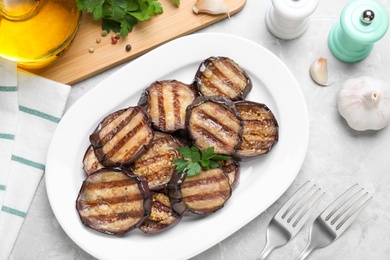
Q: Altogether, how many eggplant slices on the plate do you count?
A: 11